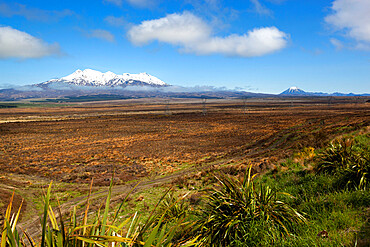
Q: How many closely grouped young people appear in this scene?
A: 0